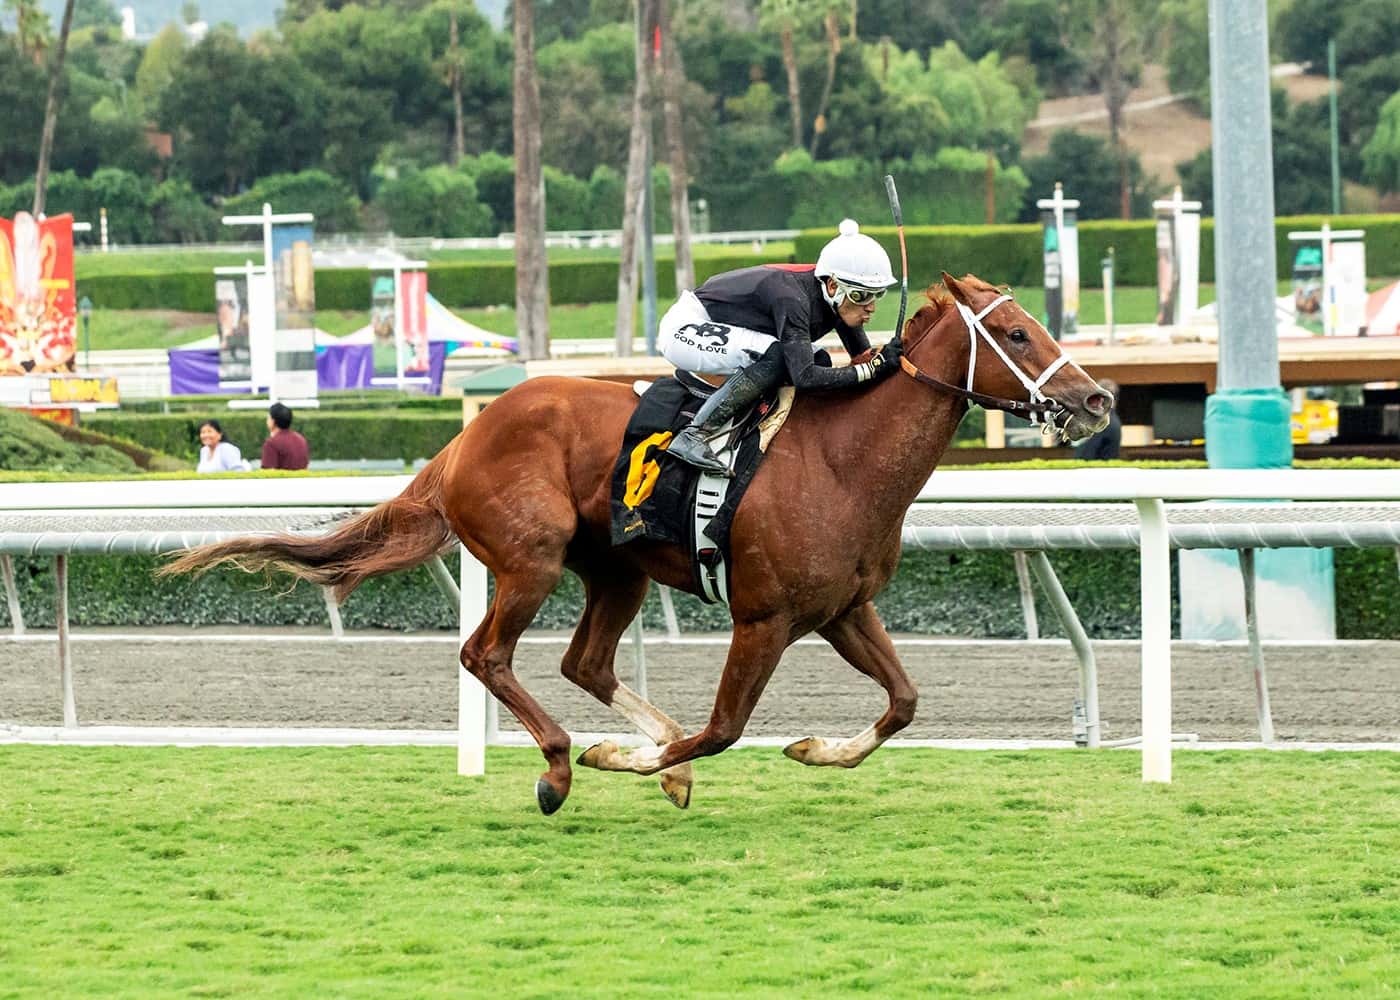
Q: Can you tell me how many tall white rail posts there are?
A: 2